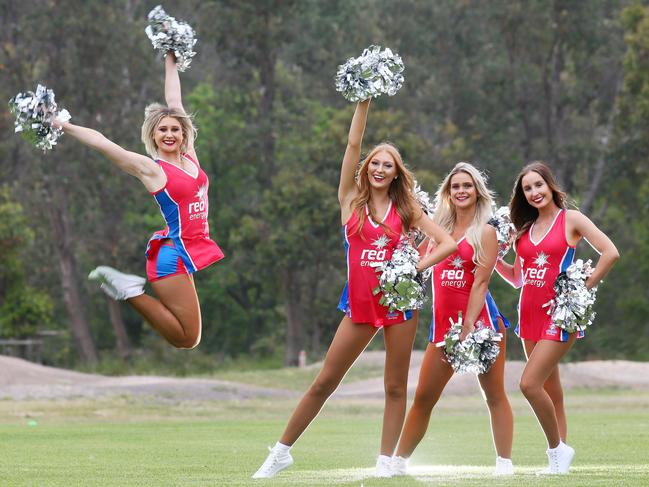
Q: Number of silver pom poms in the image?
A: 8